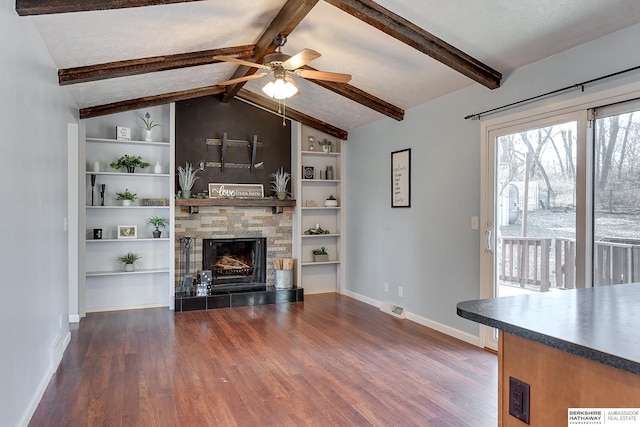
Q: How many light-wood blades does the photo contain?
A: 5